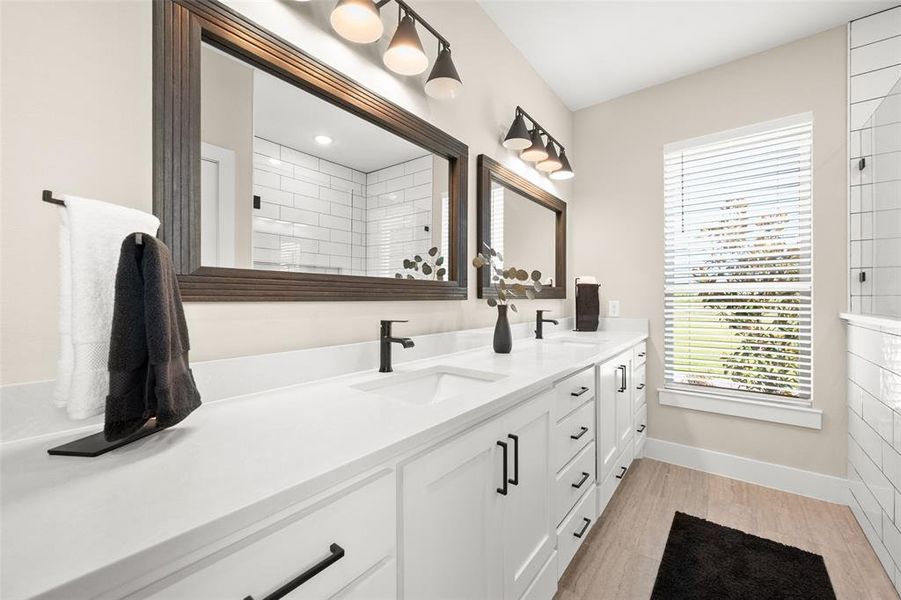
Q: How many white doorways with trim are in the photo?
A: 1